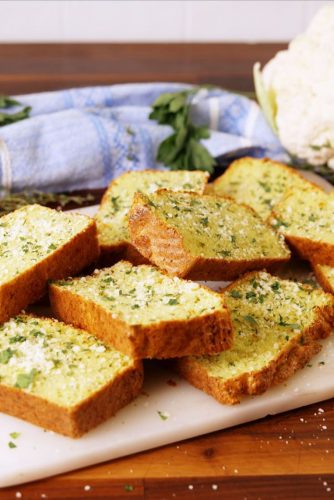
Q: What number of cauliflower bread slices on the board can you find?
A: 9